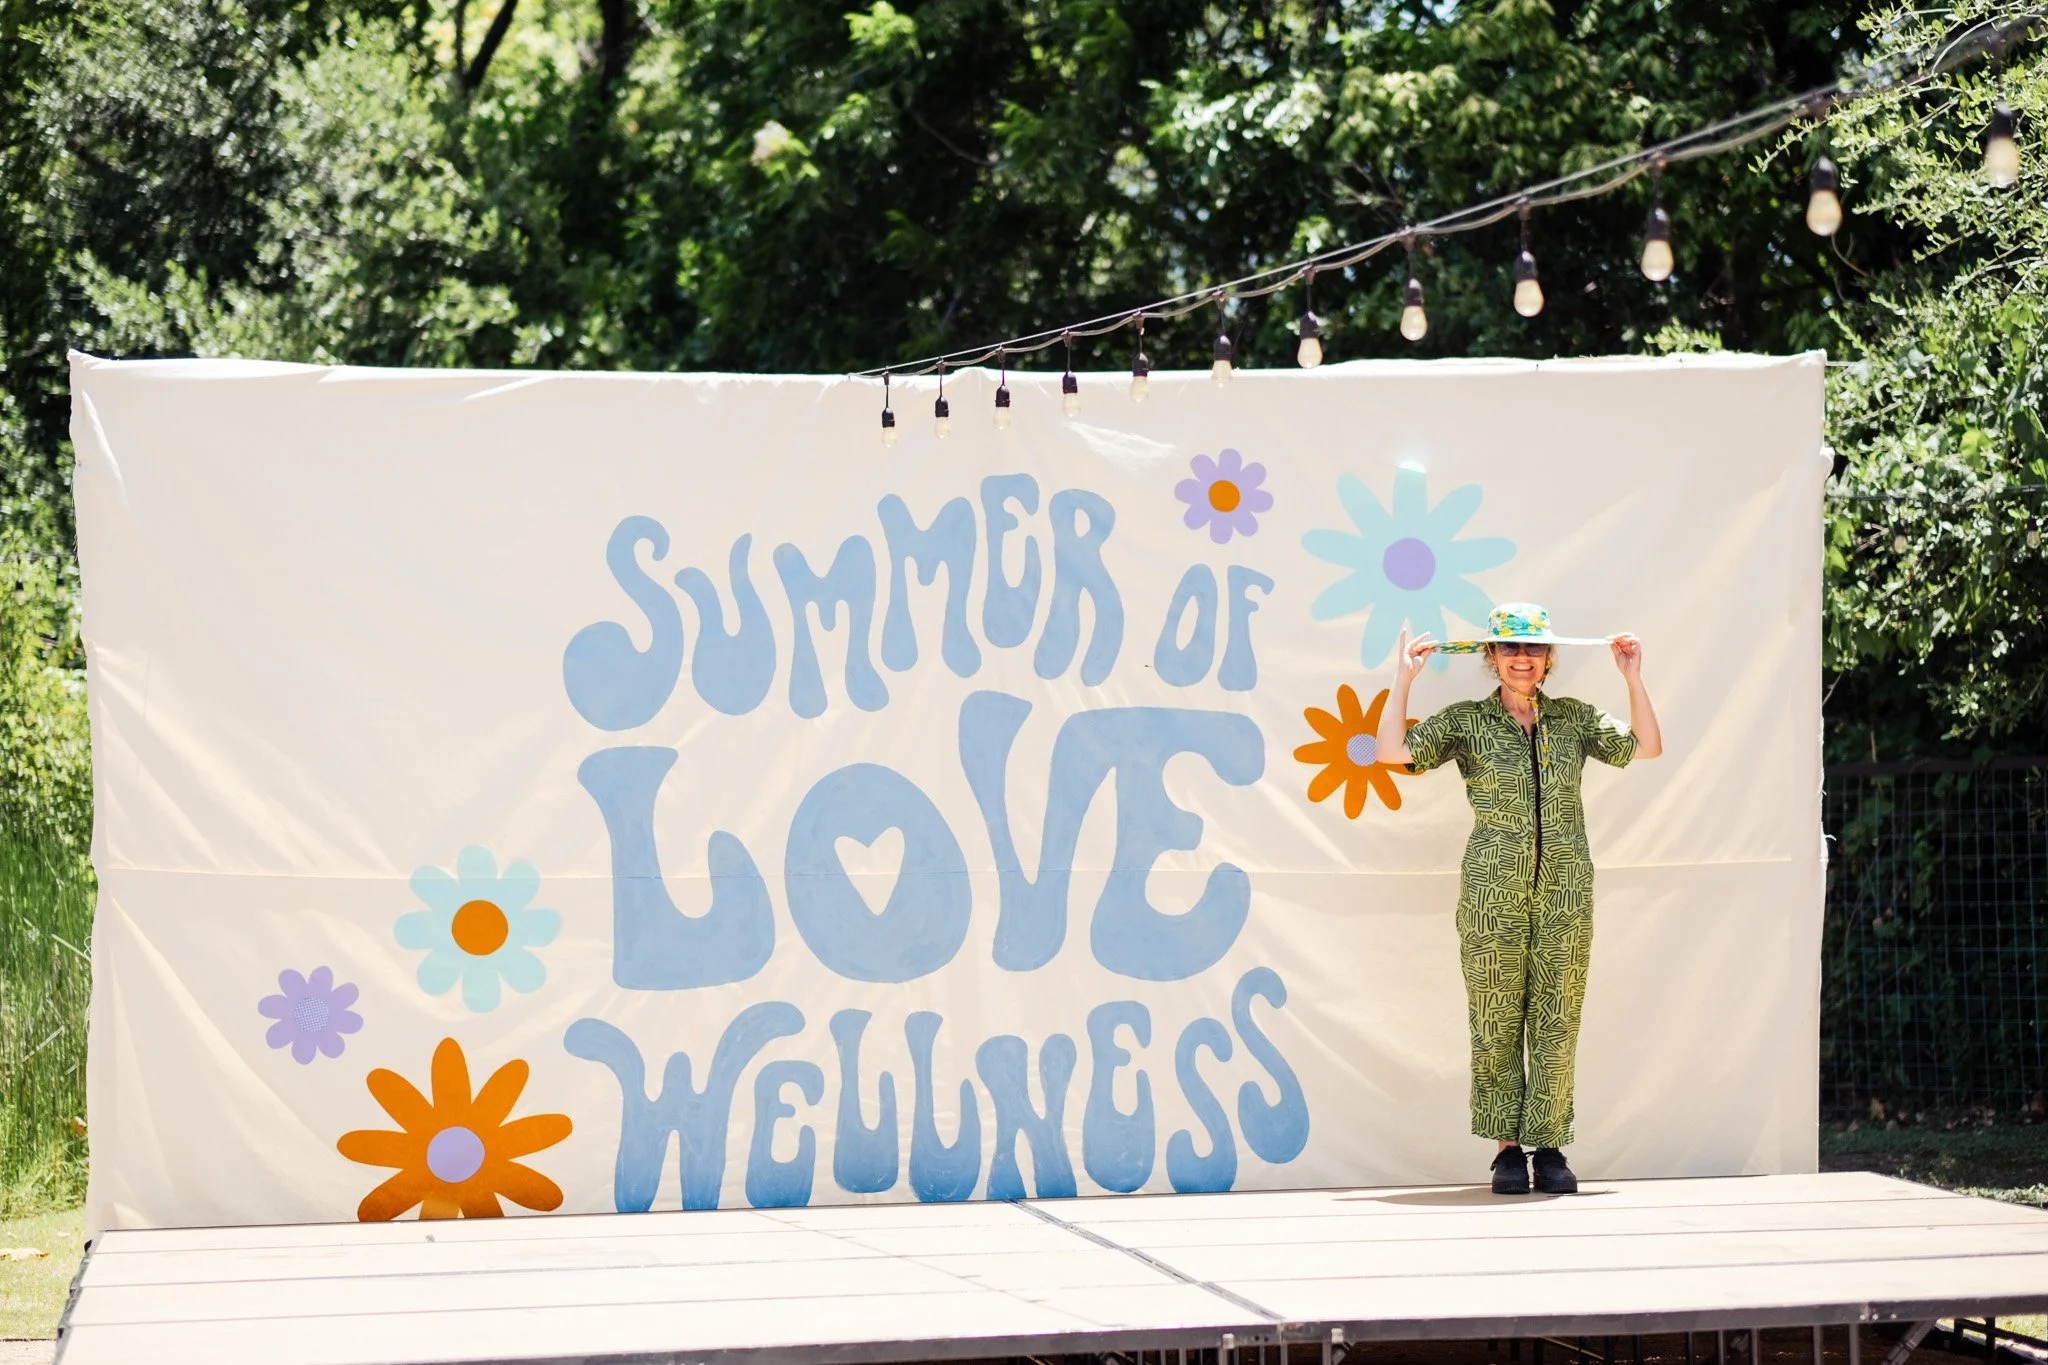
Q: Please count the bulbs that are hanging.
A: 12